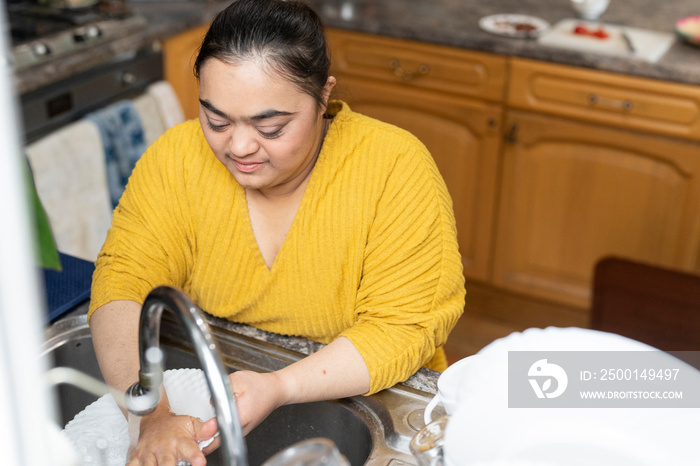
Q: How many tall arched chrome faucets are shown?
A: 1